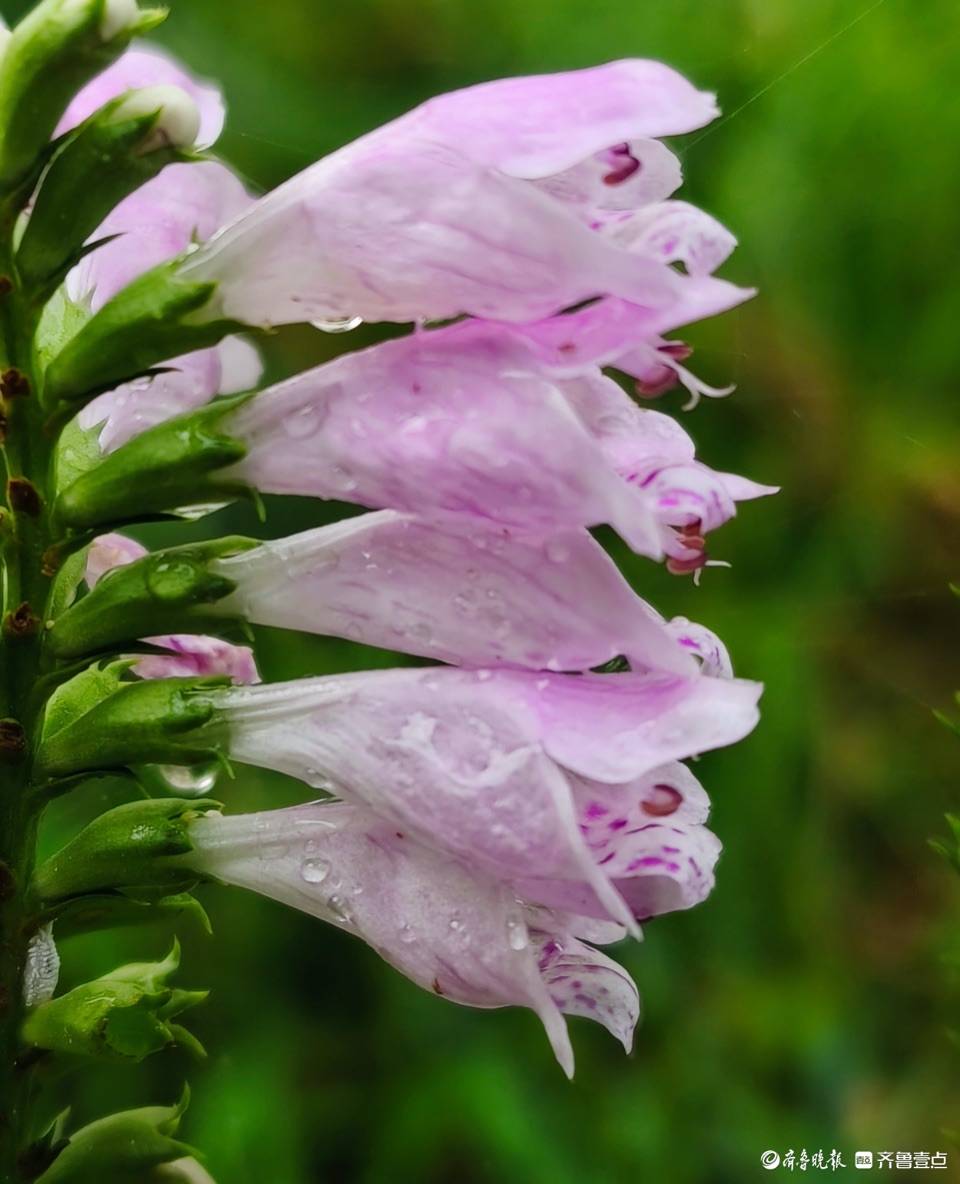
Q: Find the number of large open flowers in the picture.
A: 5